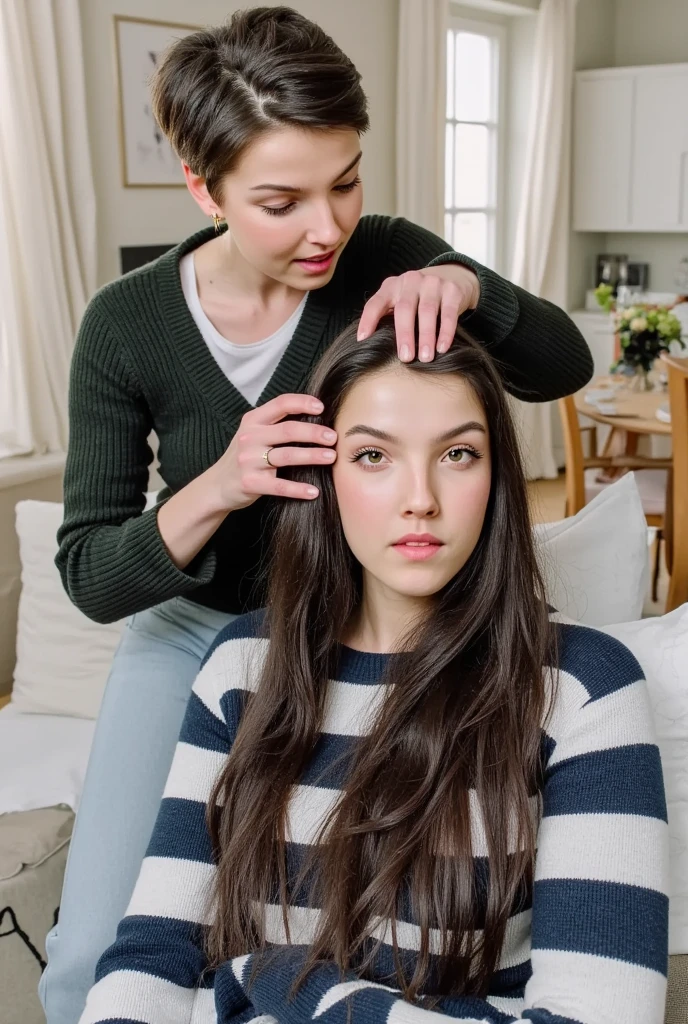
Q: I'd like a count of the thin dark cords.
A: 1